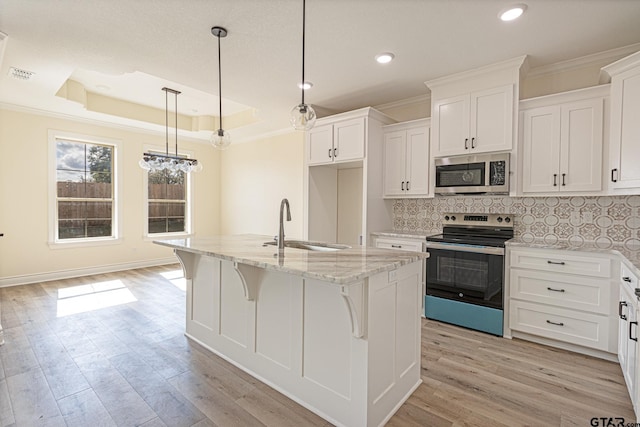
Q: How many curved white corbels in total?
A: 3